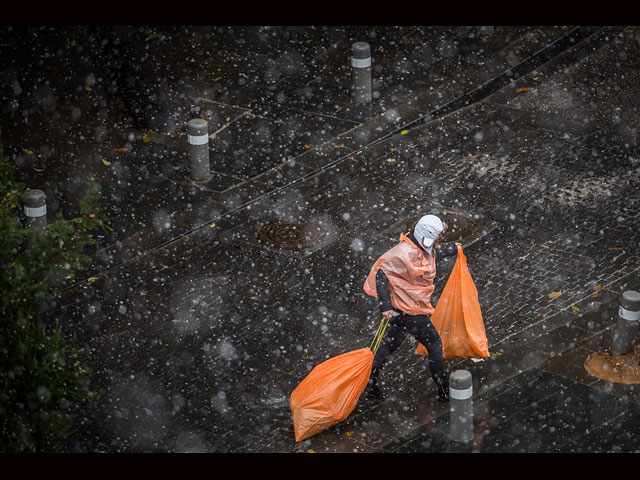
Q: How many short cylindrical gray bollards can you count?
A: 5